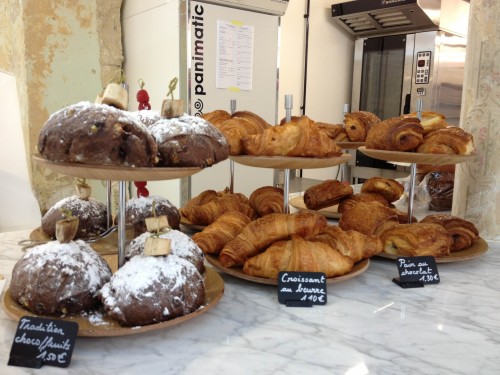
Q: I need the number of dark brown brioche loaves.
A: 8